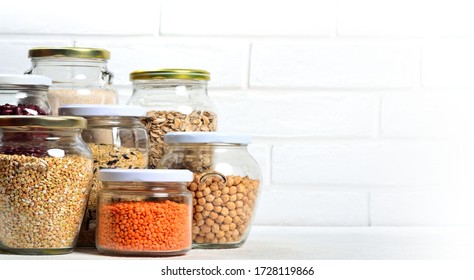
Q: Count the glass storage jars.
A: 7